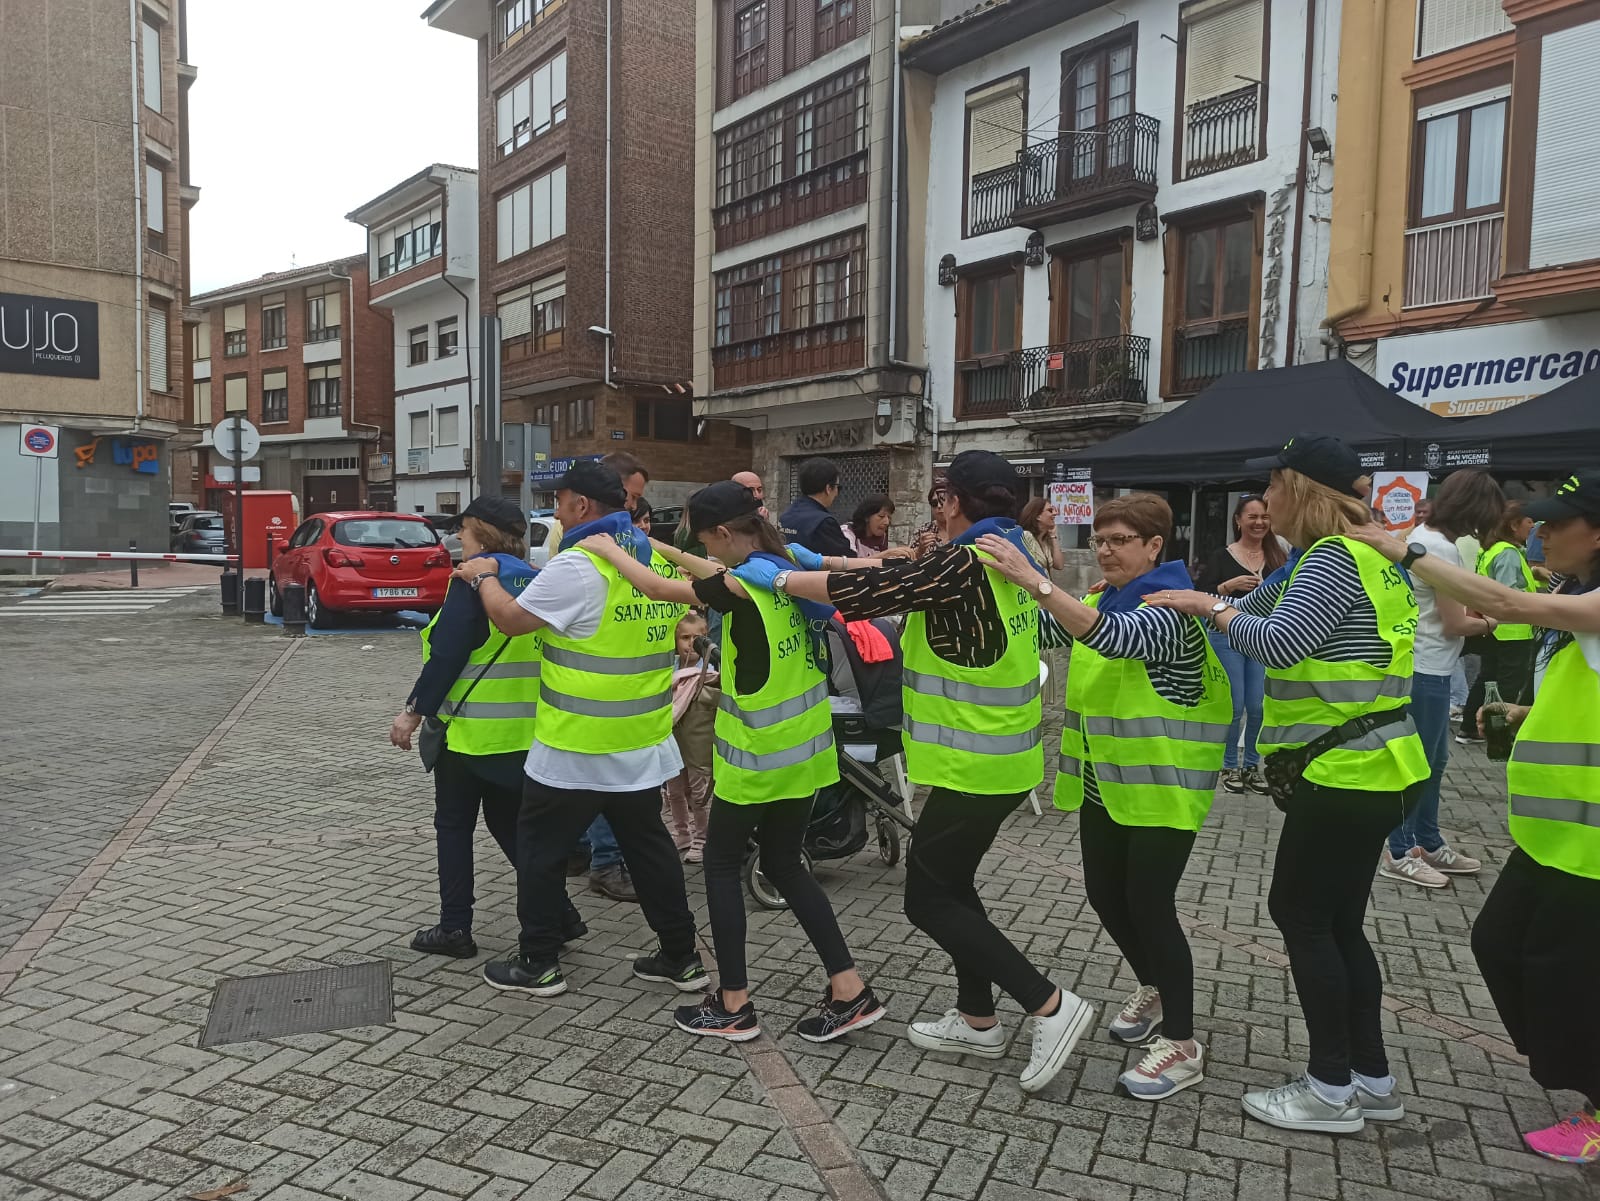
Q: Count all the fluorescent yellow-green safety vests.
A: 8